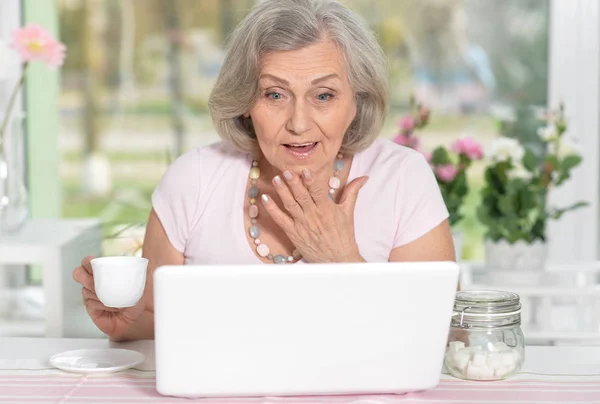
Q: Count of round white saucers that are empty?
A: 1